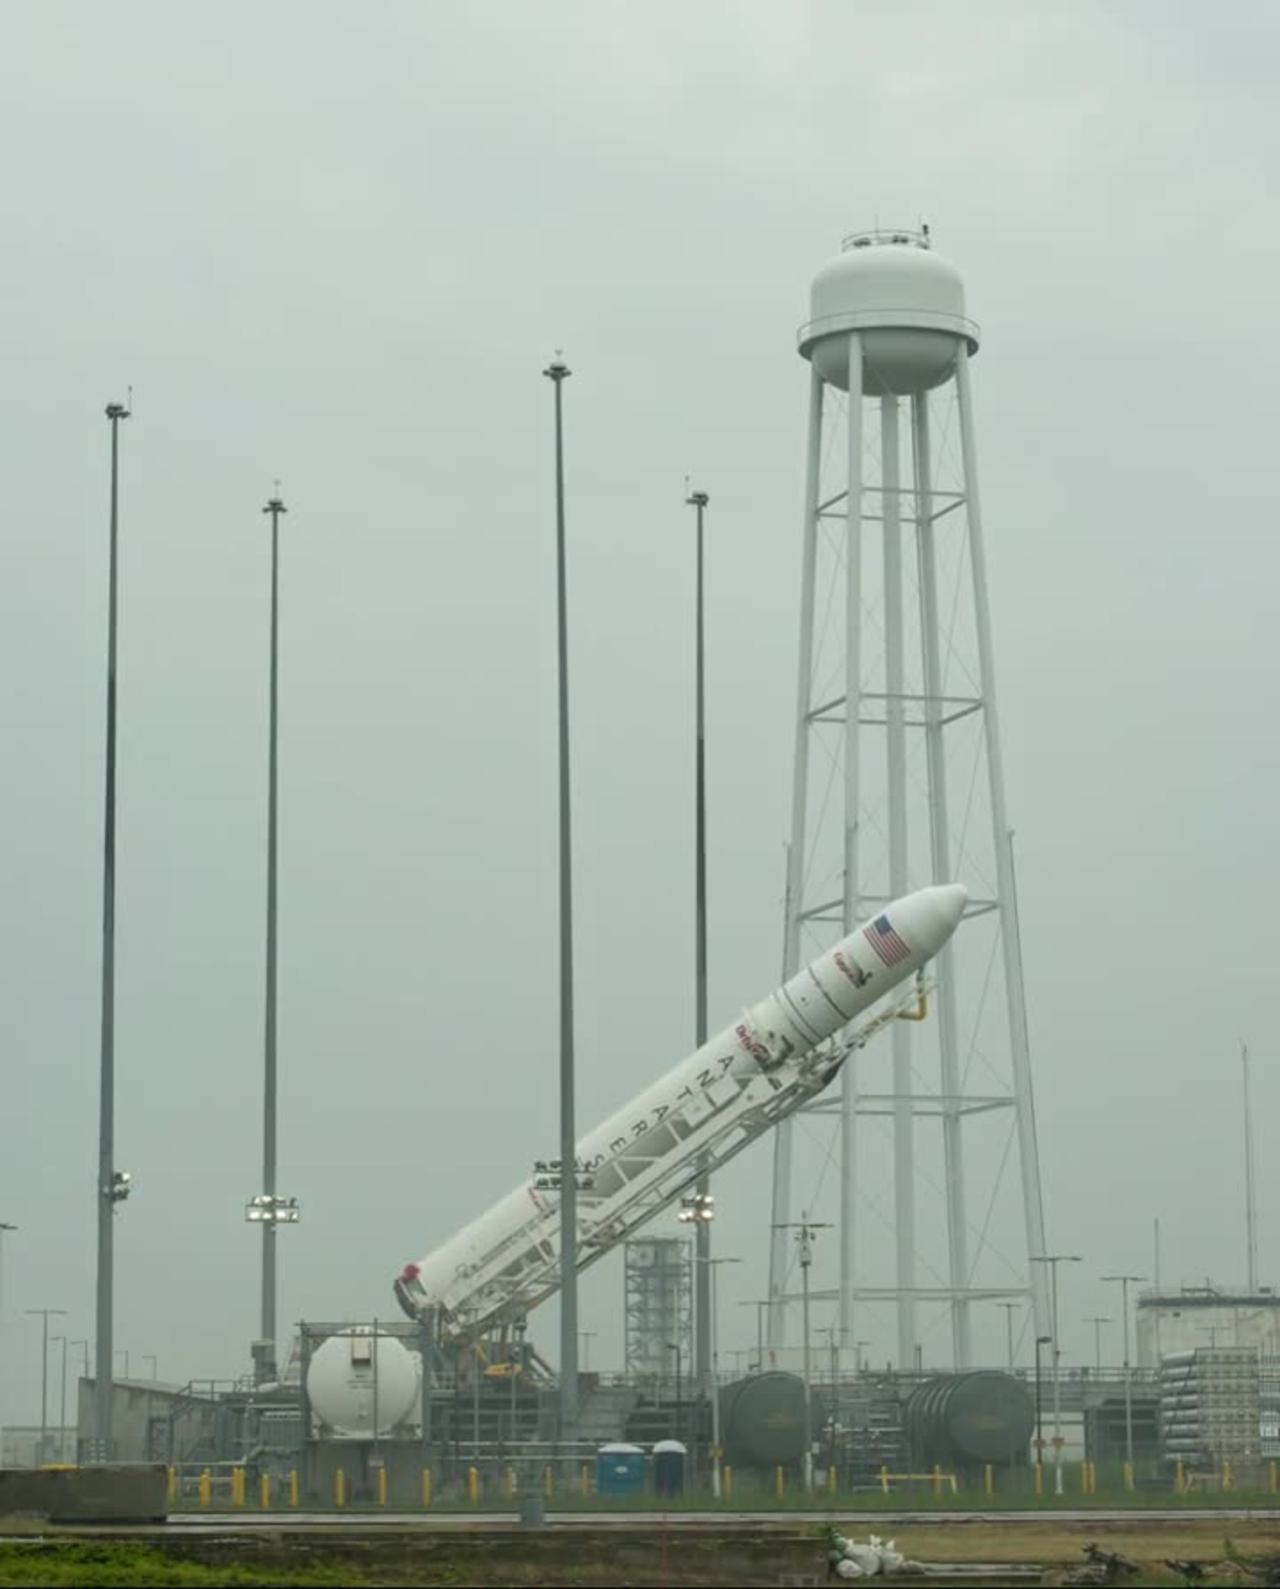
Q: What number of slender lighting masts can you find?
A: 4